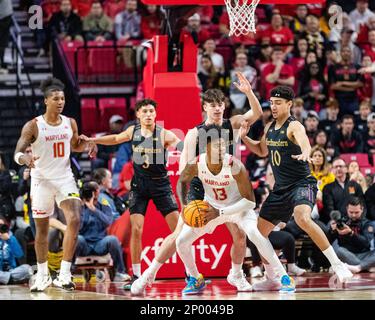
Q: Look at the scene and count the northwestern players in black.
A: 3